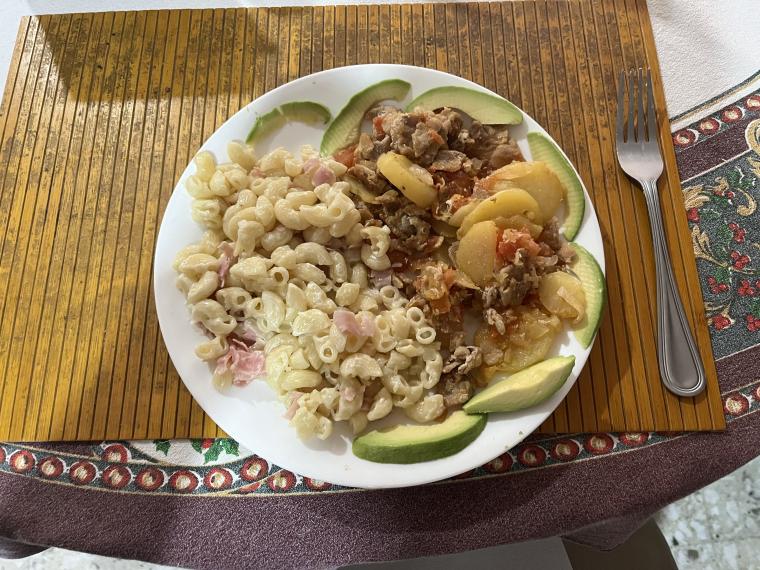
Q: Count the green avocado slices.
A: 7